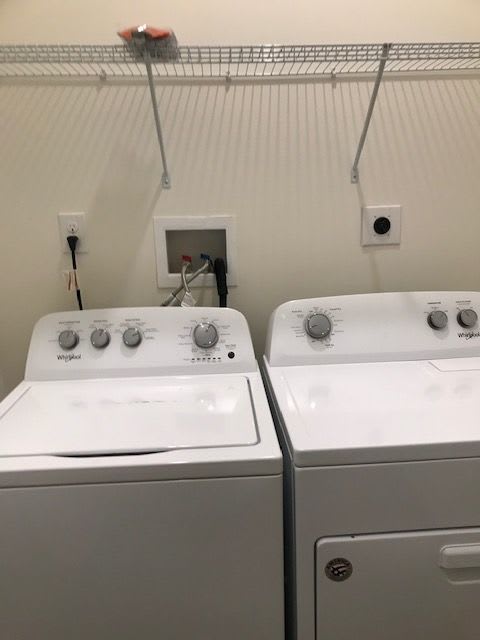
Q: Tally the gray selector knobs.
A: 7